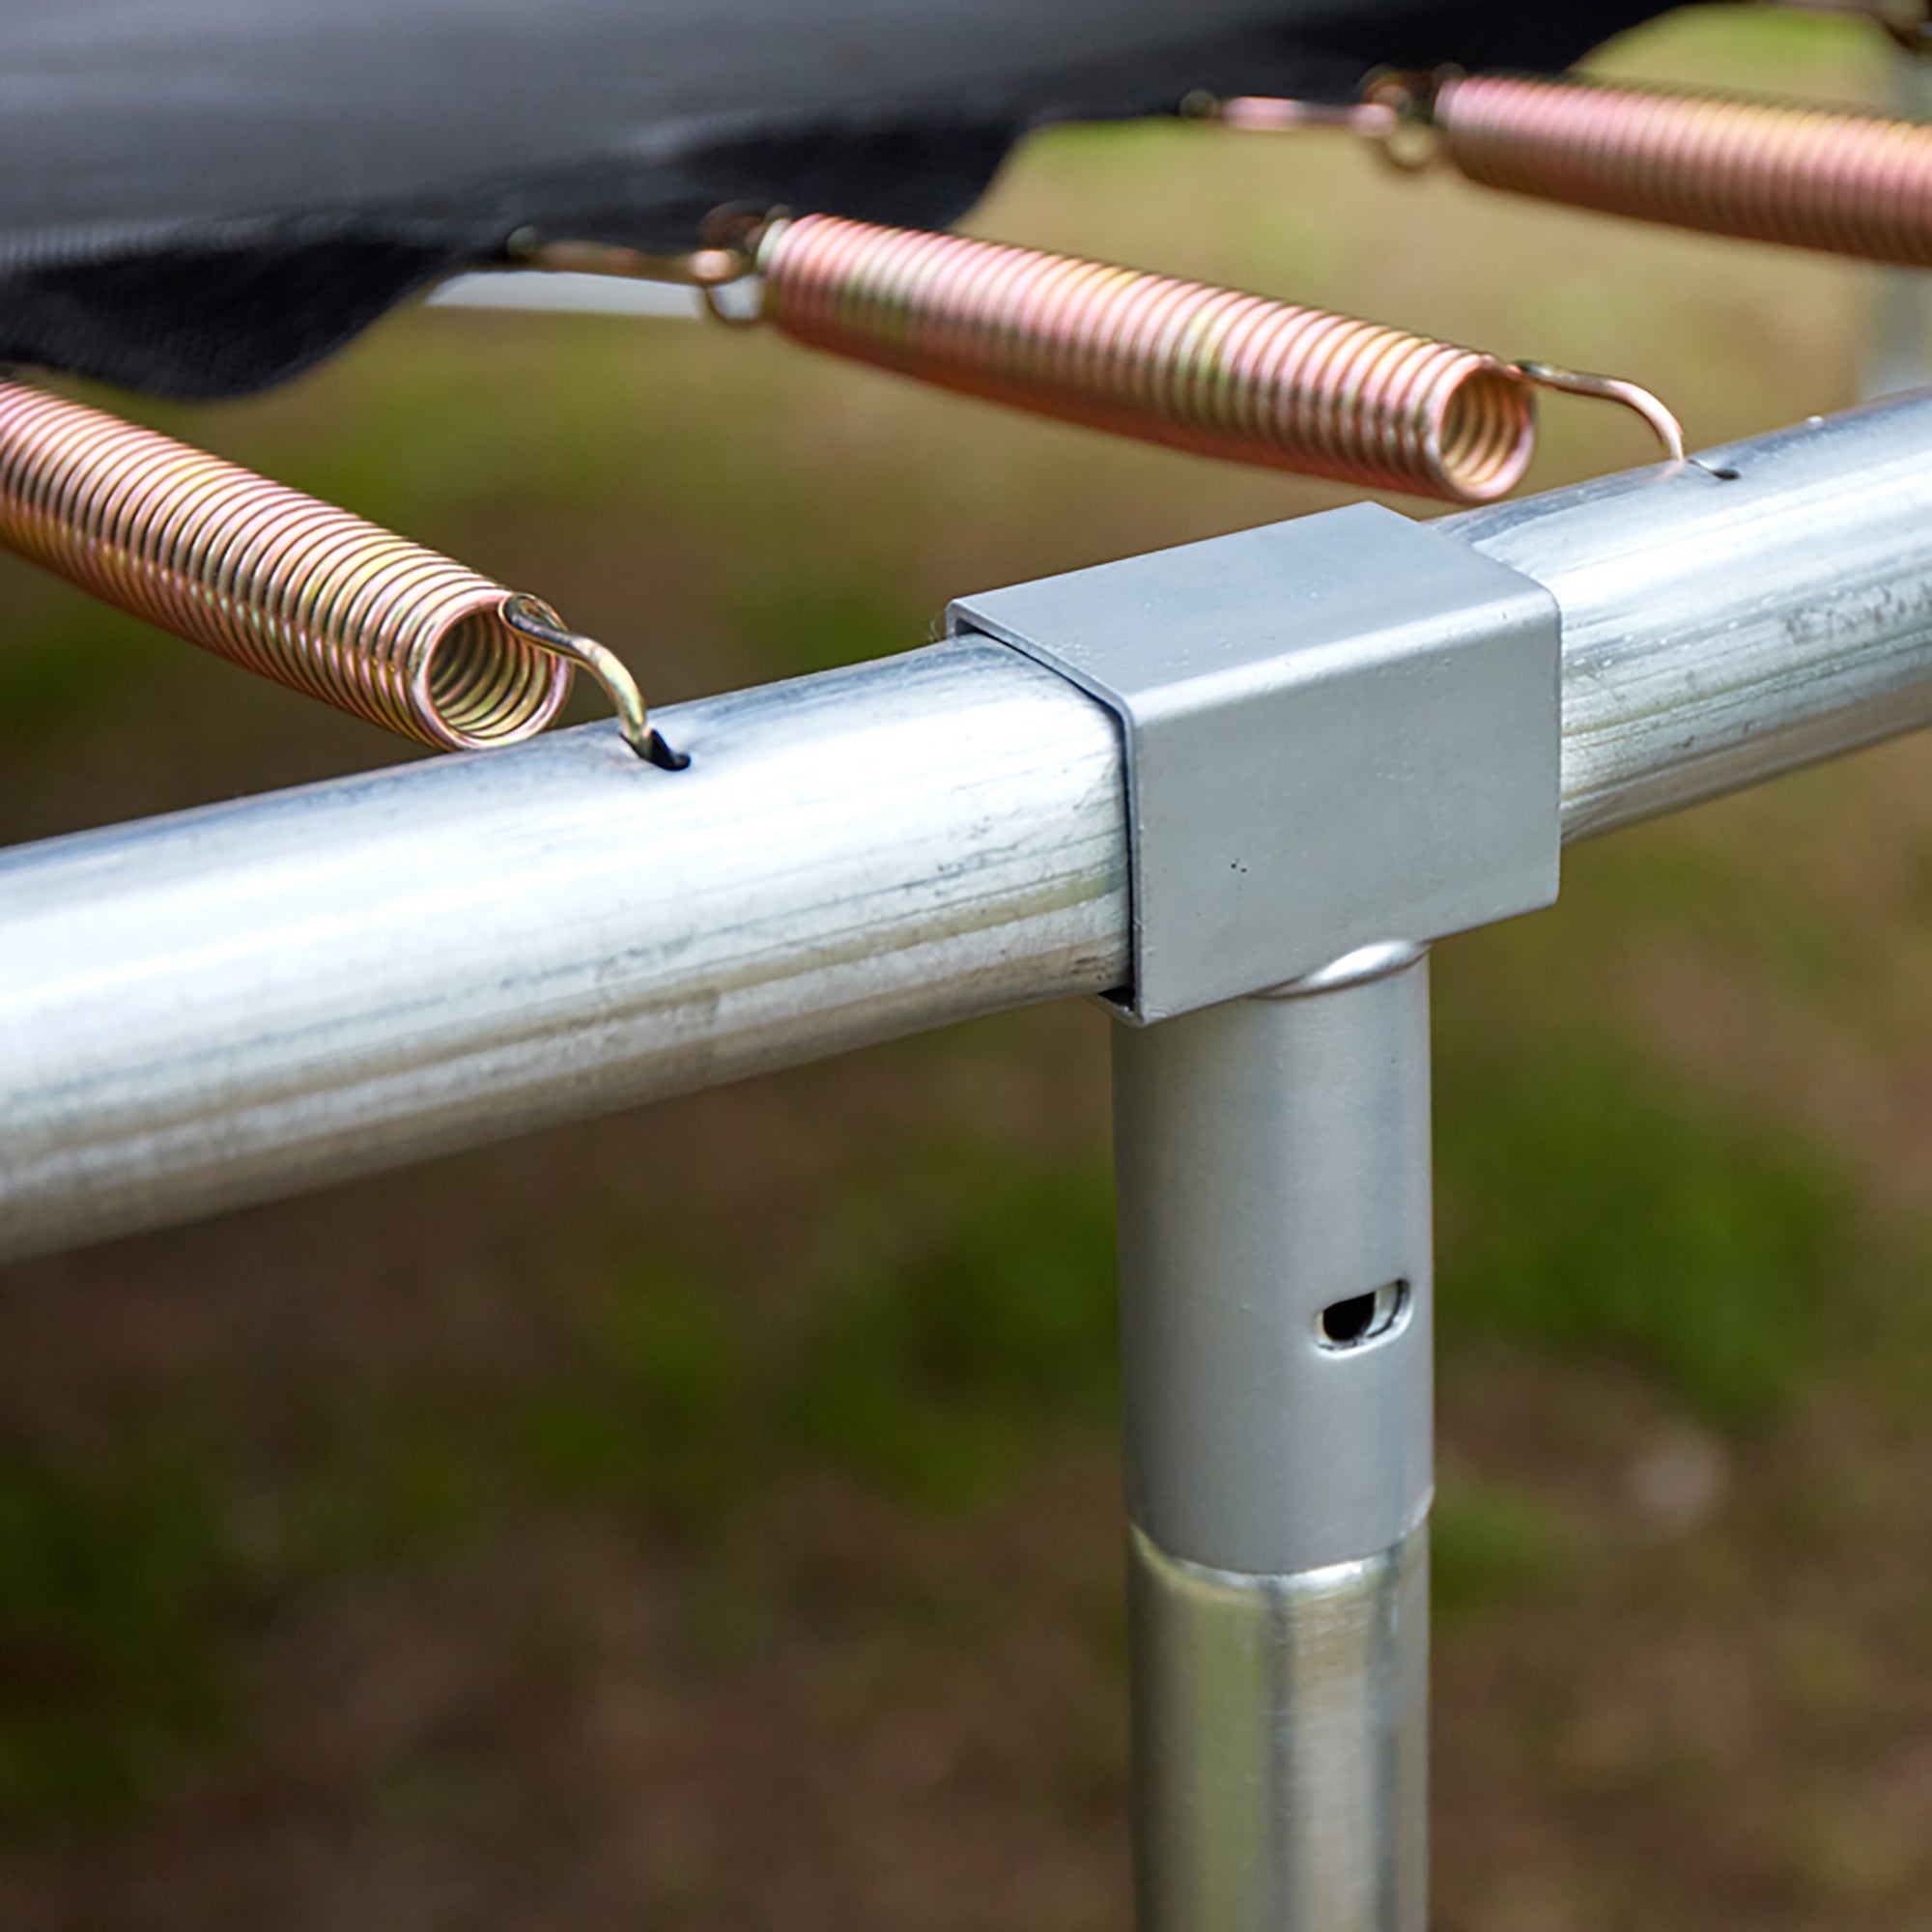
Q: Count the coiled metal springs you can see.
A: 3